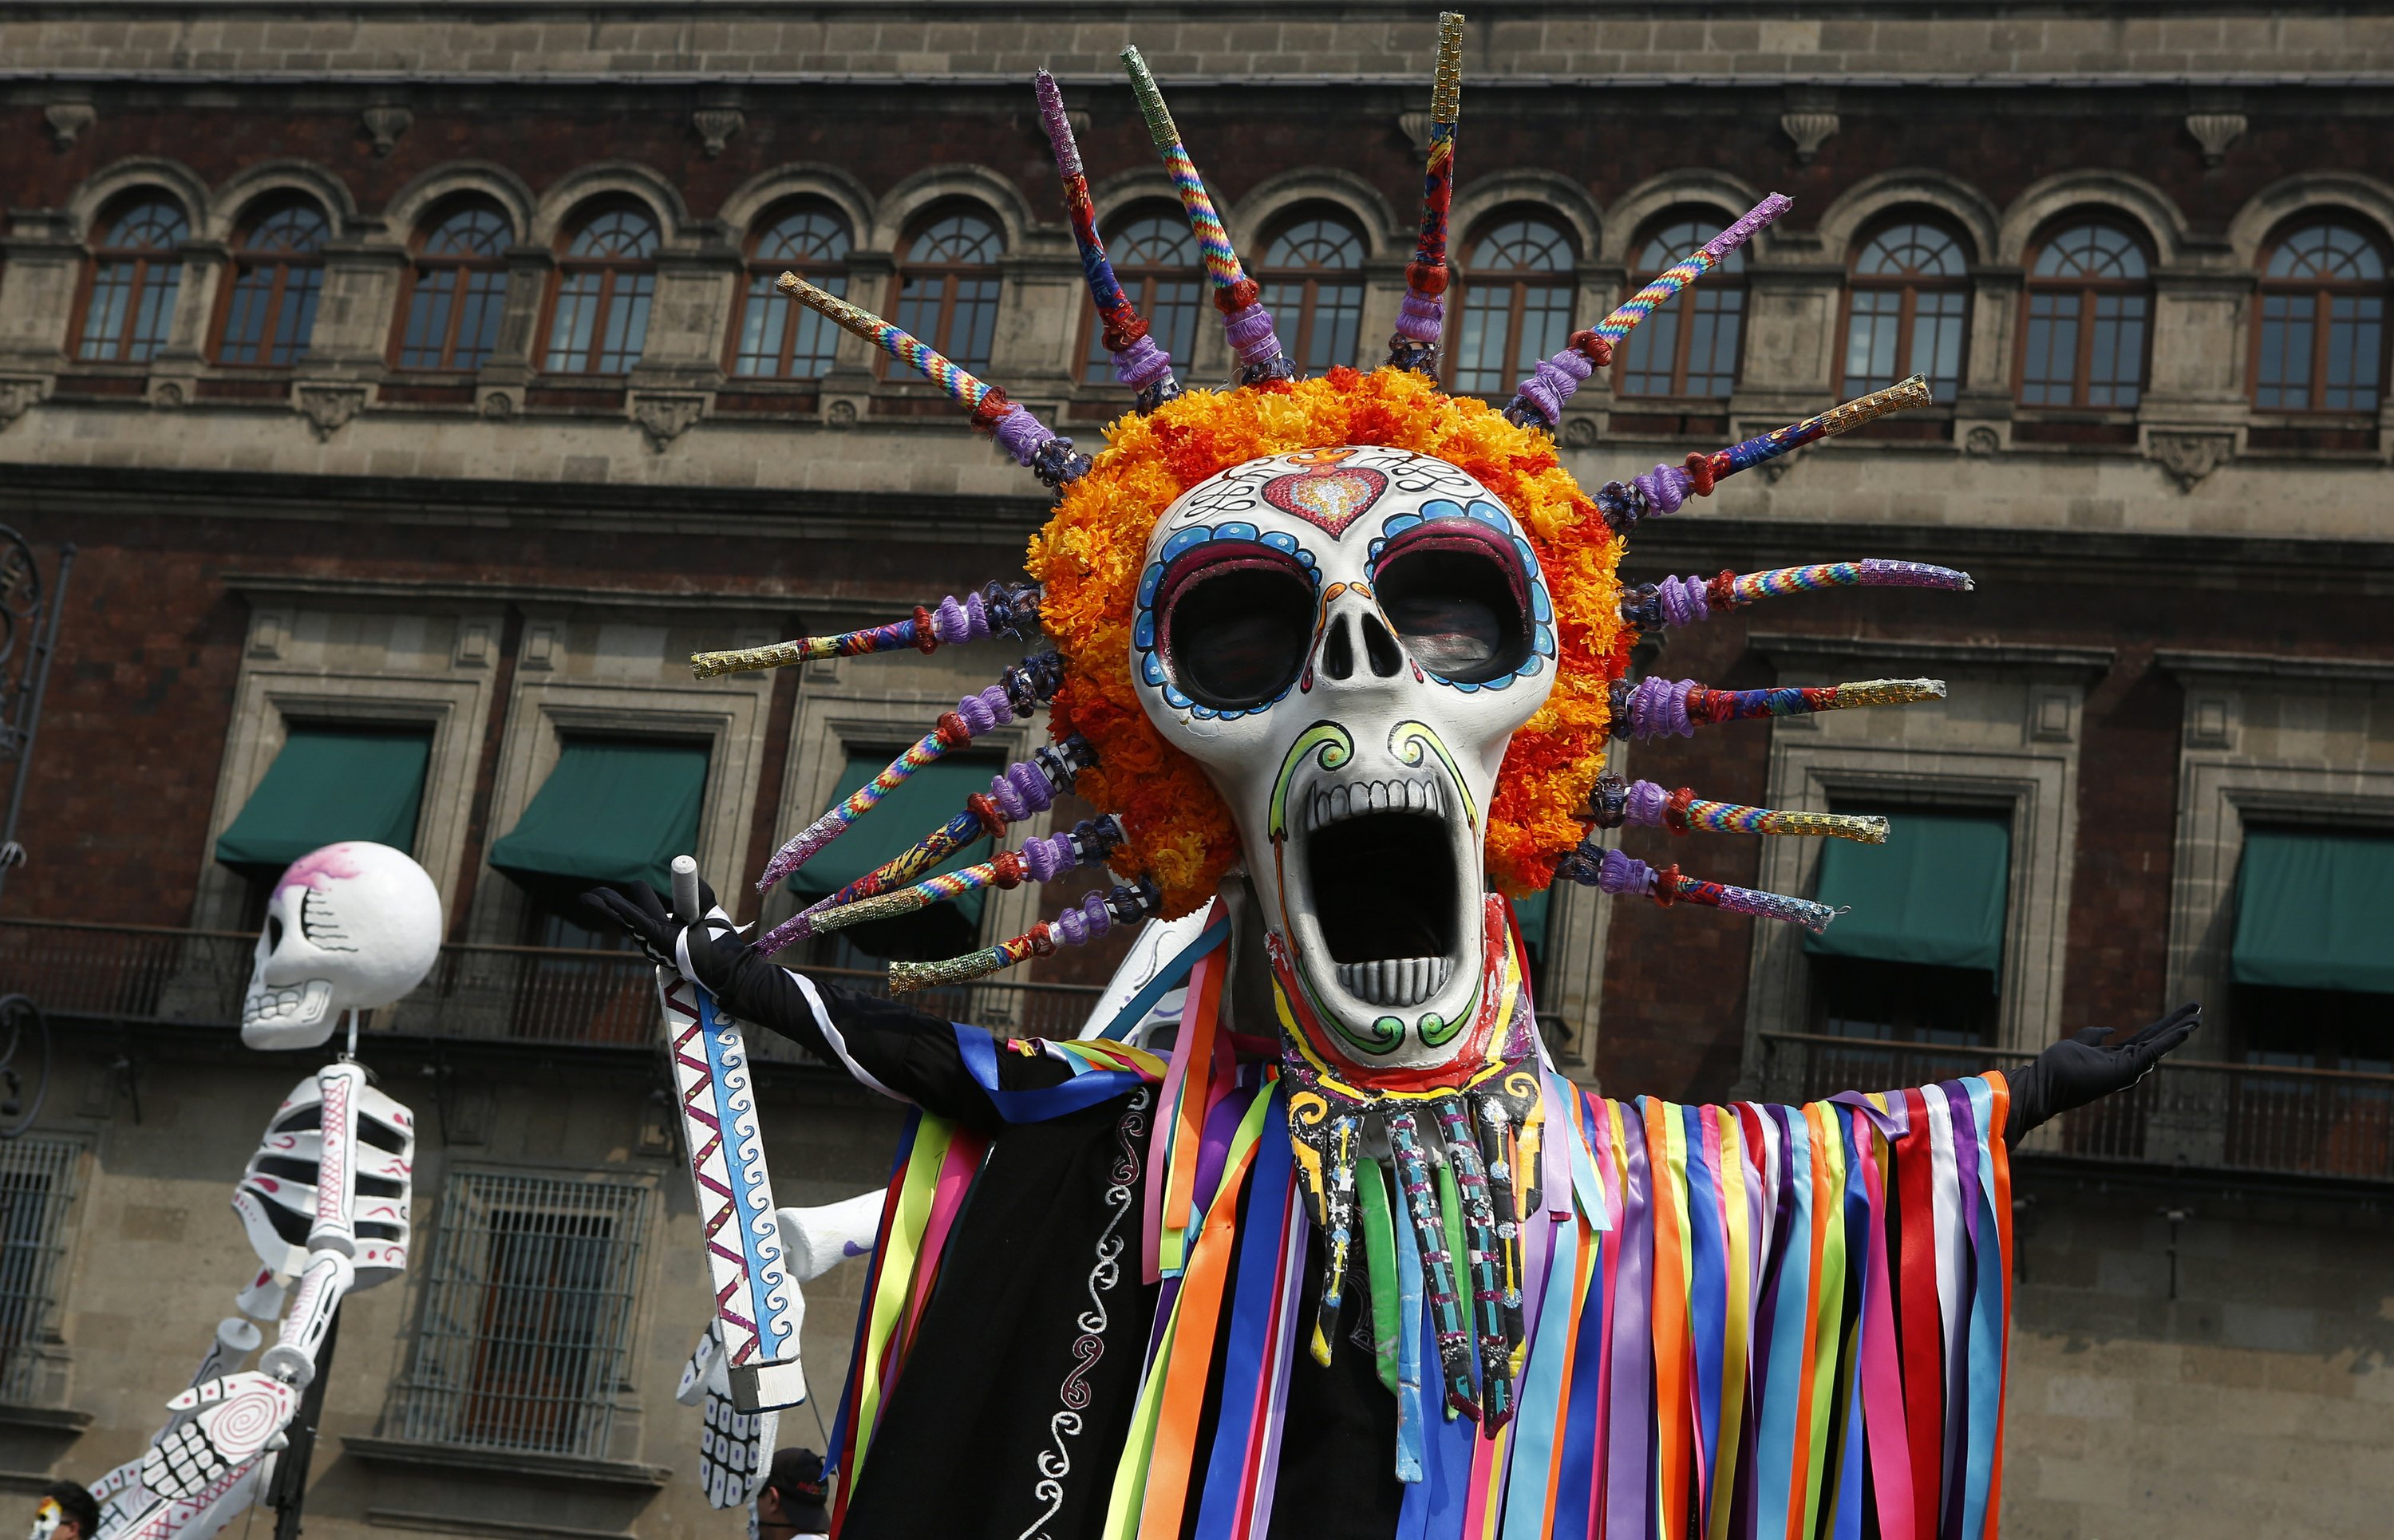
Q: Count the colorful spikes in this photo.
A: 15